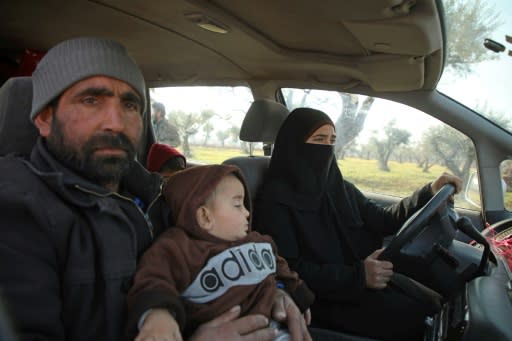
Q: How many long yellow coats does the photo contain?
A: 0